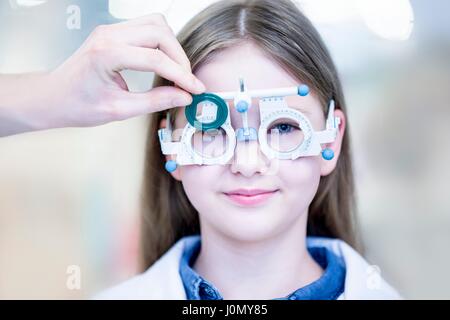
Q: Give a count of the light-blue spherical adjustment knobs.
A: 4